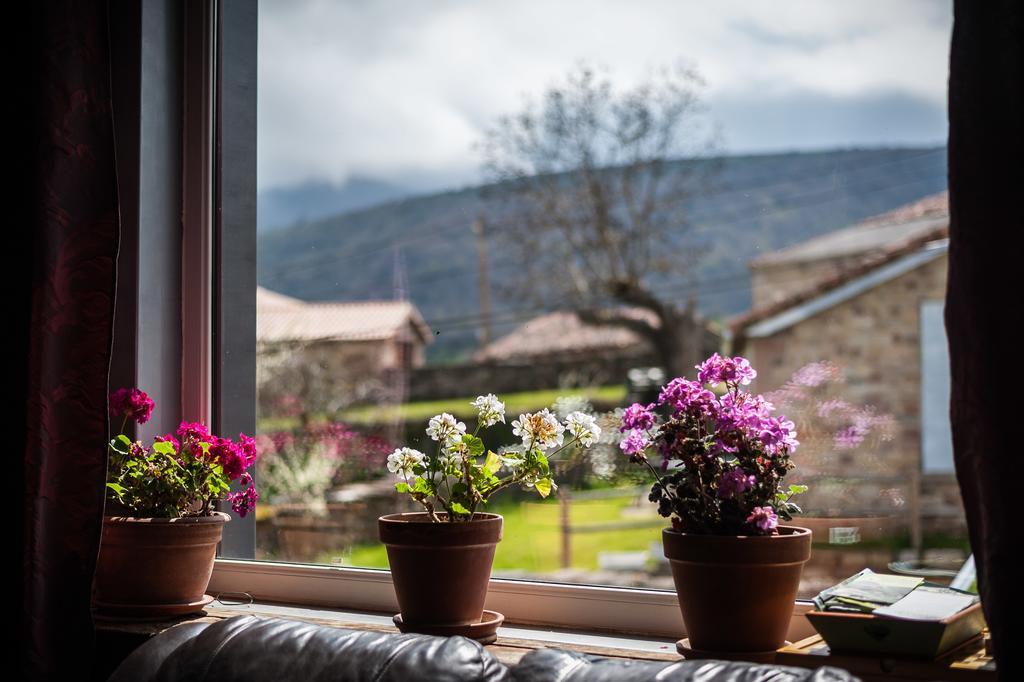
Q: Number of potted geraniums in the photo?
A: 3